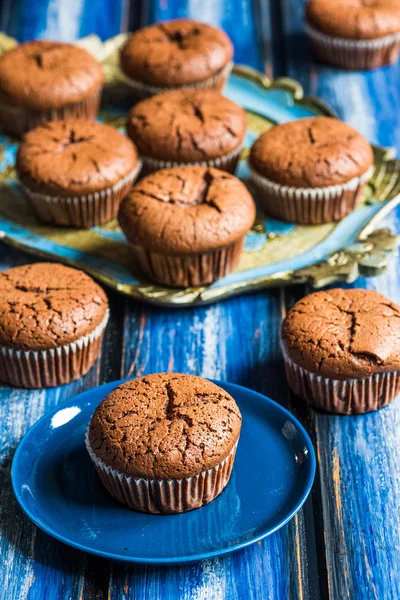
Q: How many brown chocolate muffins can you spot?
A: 10